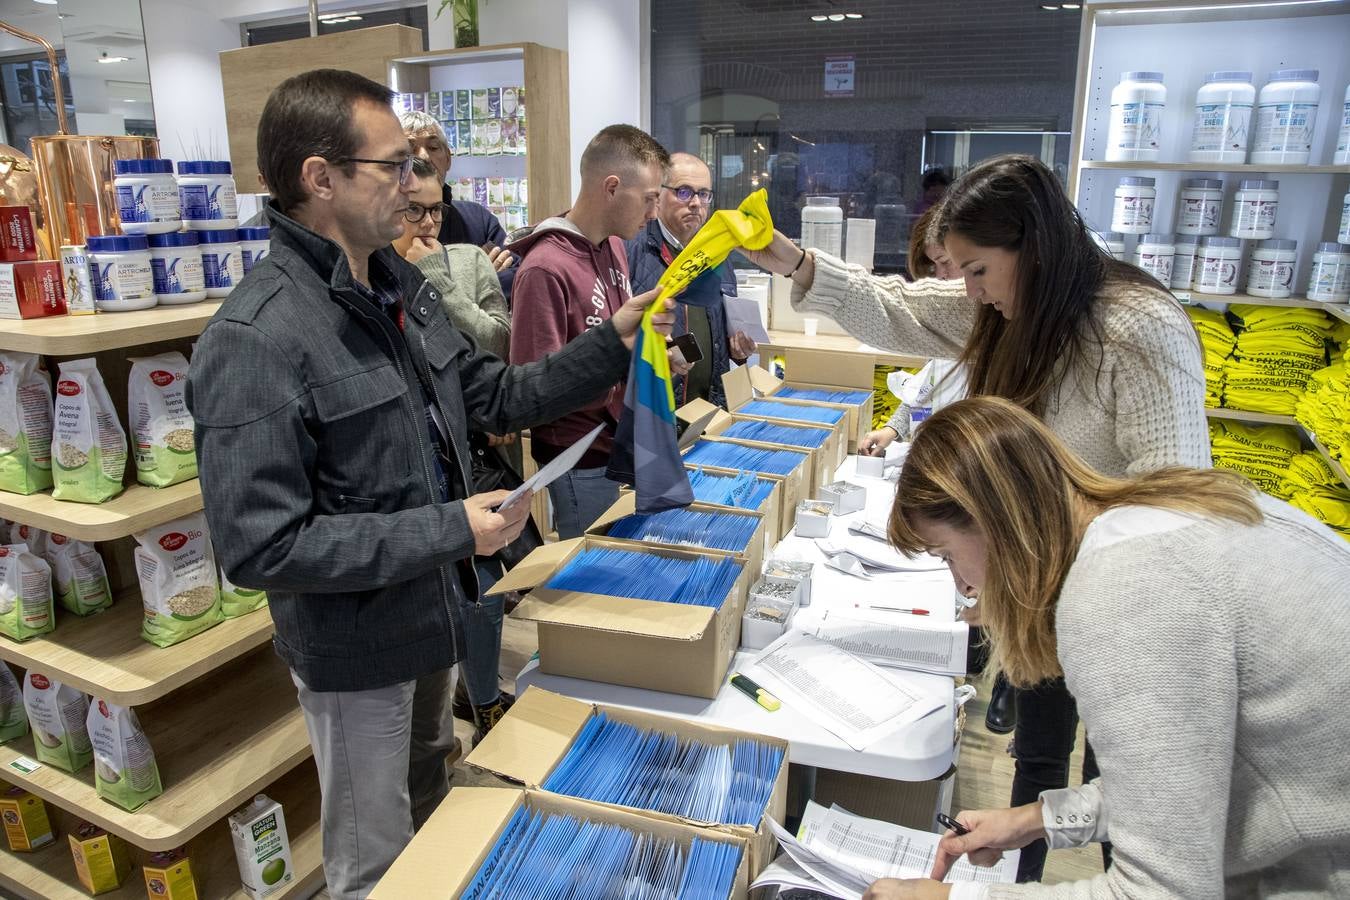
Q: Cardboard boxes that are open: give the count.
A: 9